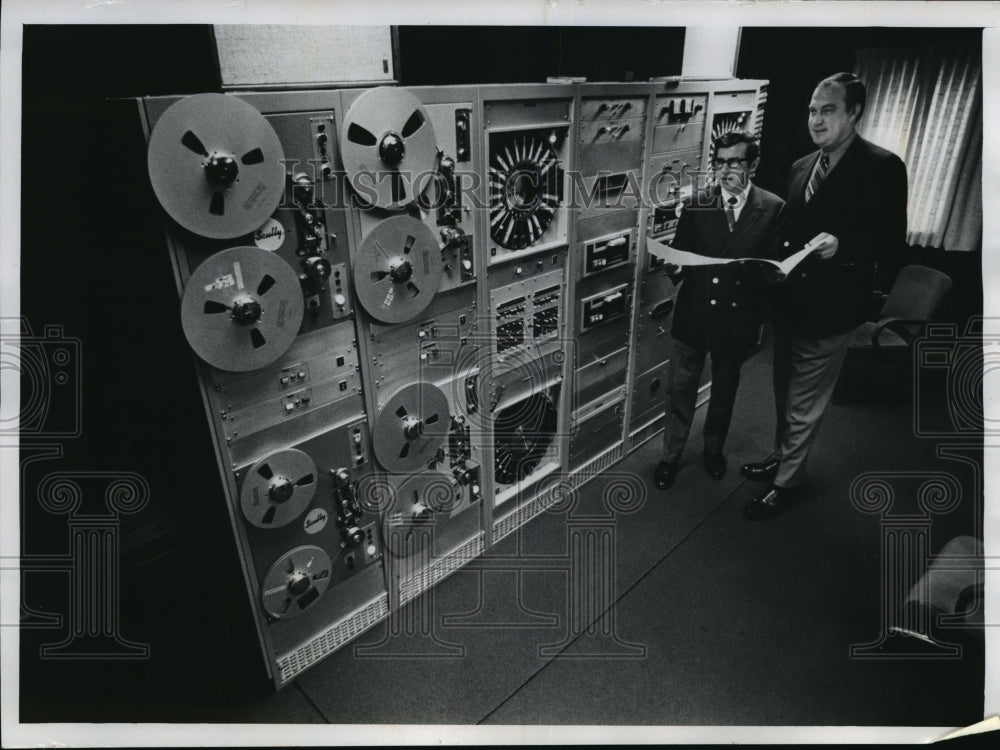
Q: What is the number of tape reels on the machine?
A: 8